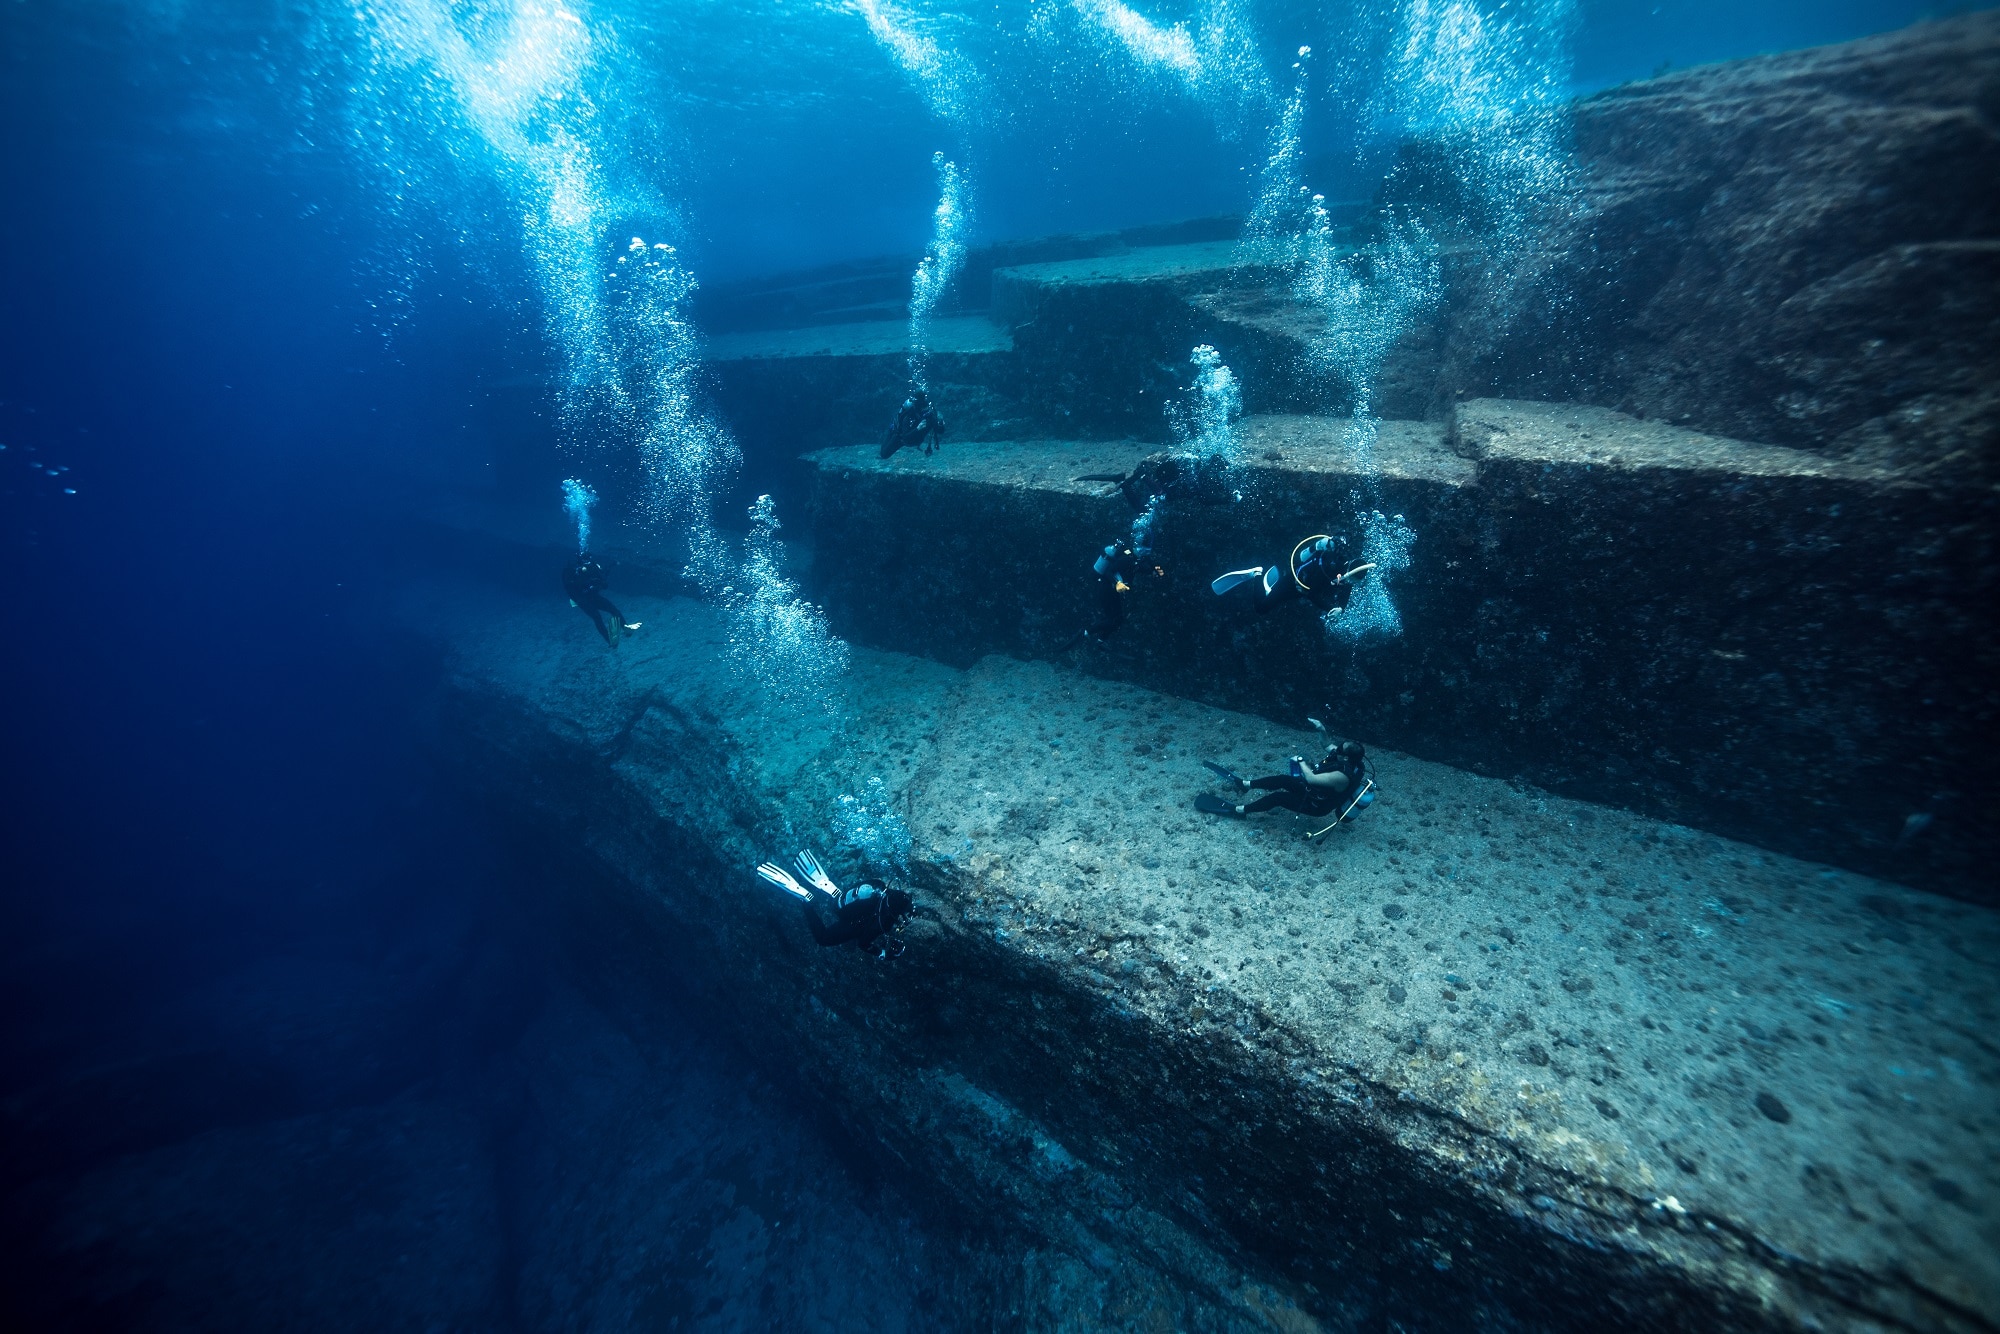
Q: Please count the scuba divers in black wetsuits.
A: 7